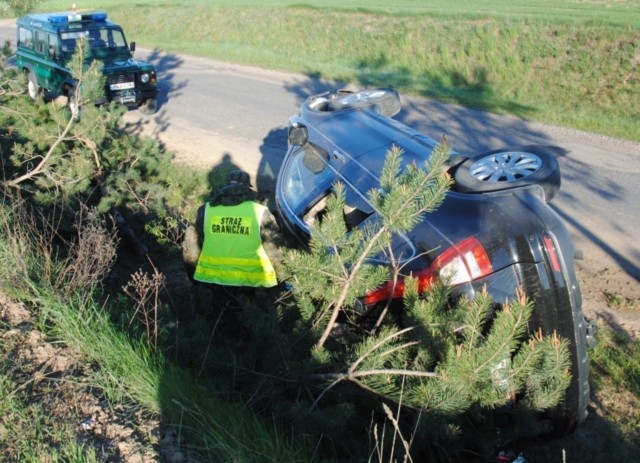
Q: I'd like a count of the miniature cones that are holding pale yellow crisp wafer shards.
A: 0